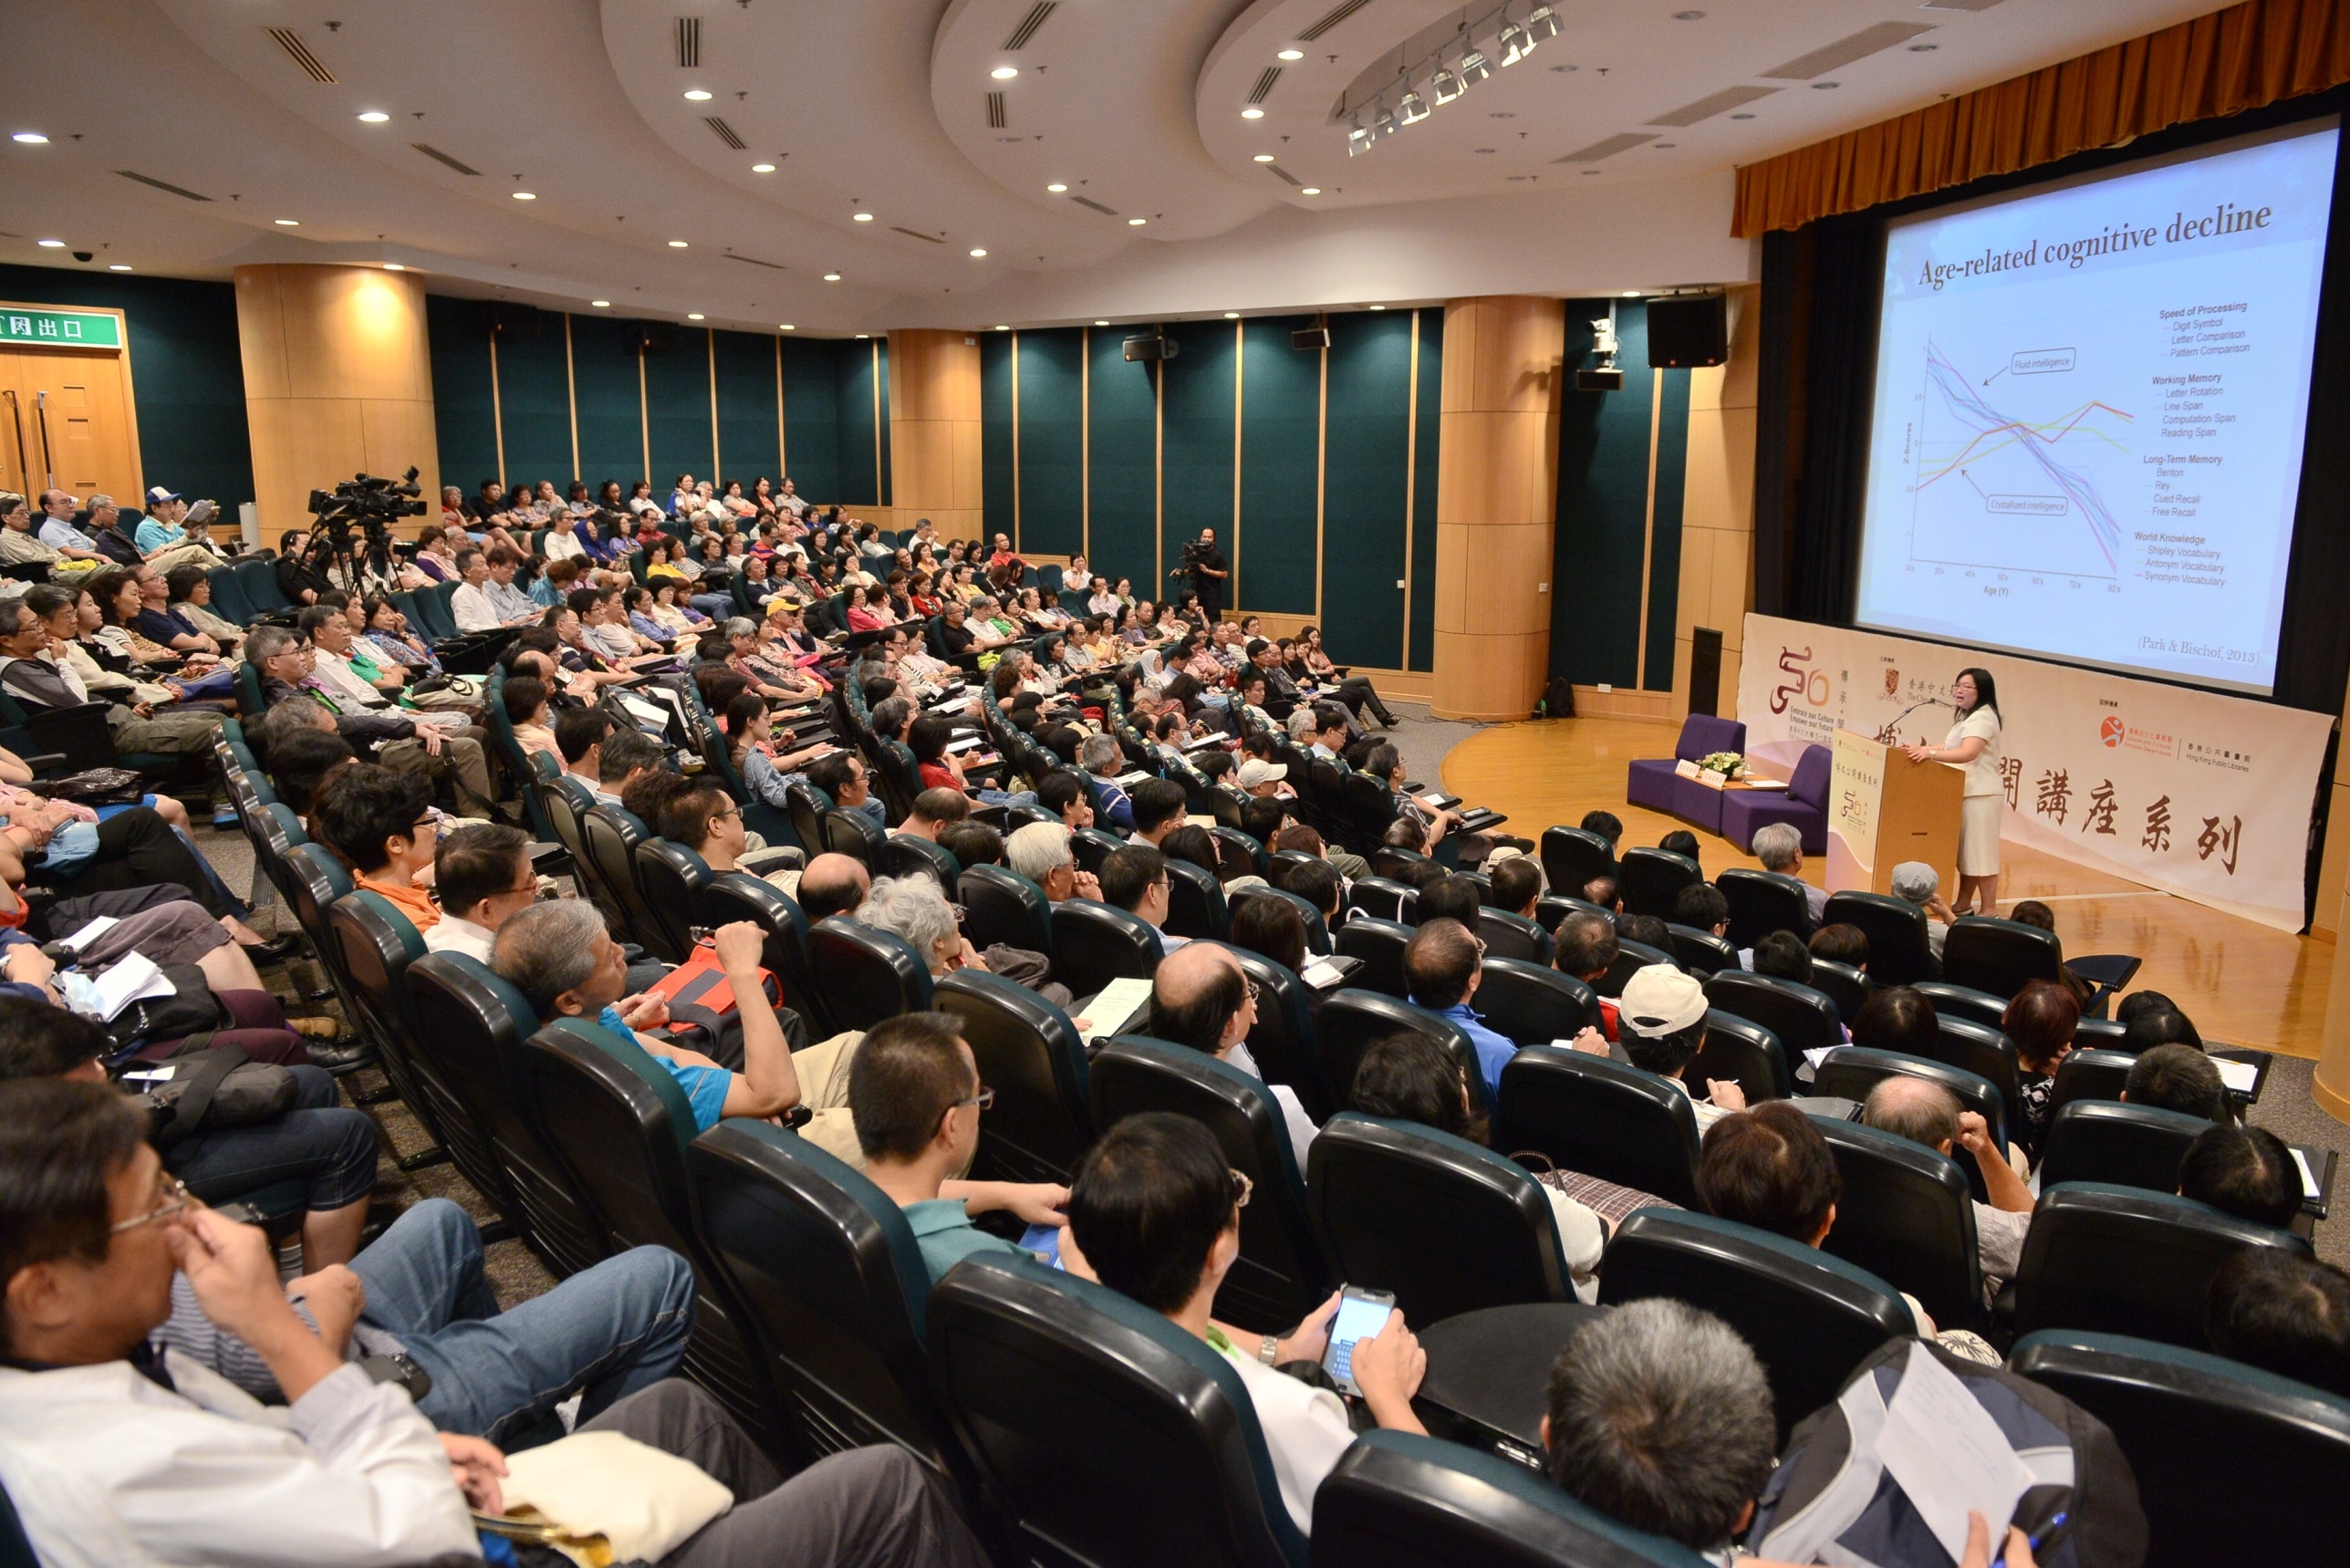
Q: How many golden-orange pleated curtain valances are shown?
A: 1